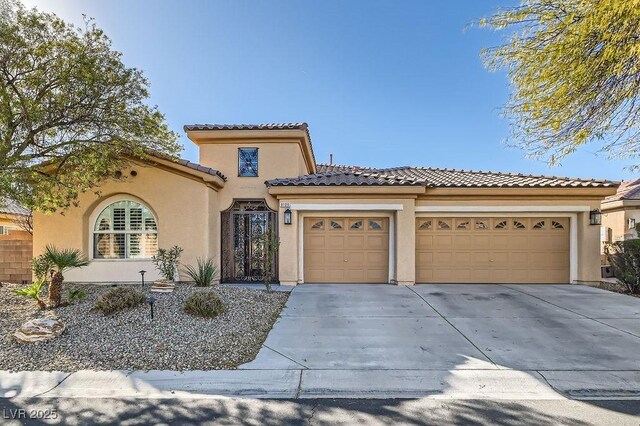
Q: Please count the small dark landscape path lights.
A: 2